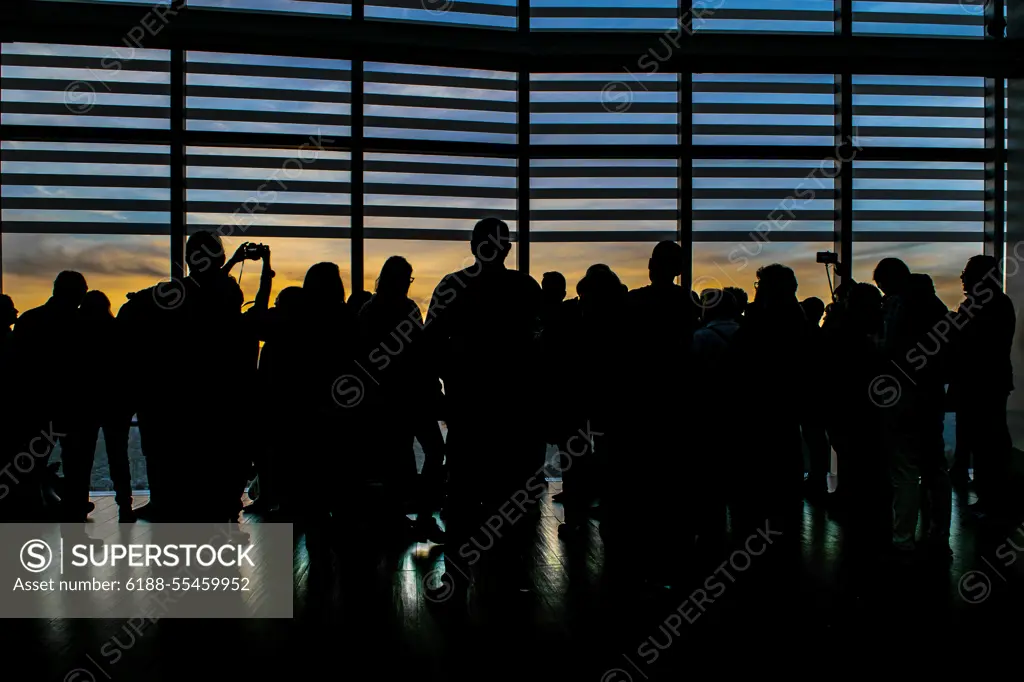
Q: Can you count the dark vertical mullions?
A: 6